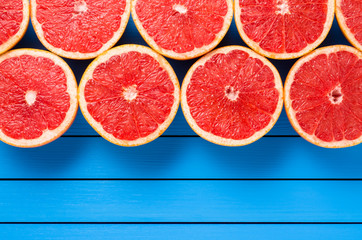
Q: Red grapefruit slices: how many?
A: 9